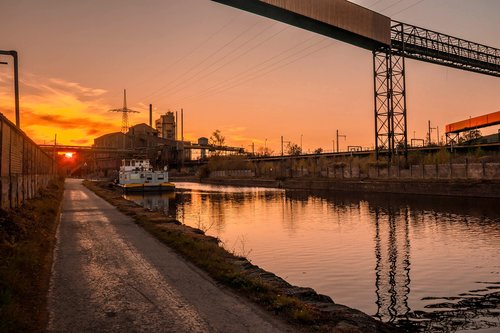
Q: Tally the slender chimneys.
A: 3